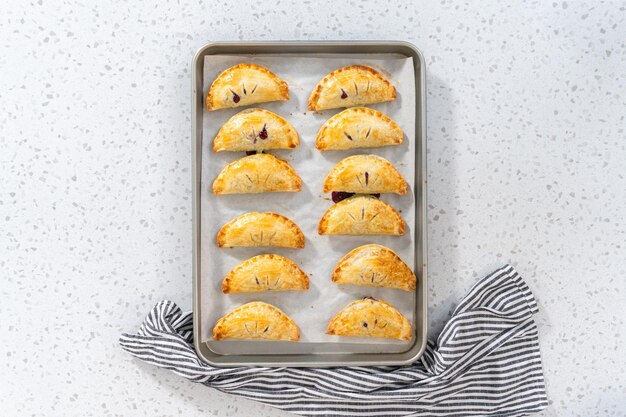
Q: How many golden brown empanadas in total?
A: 12